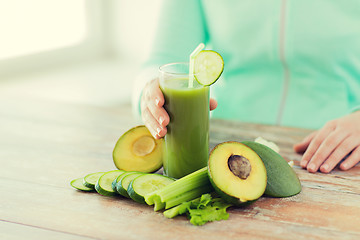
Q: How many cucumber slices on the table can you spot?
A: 6